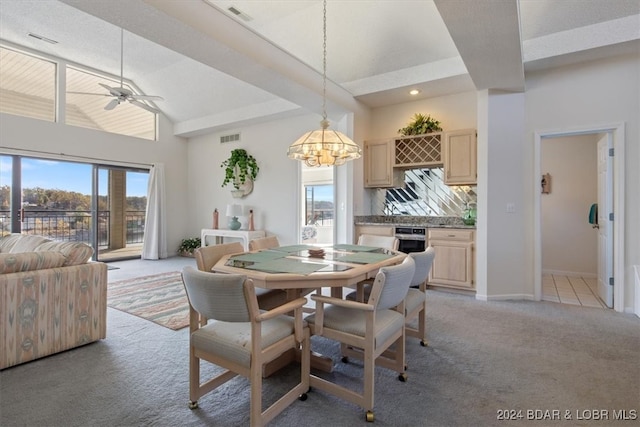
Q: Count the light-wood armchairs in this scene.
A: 6